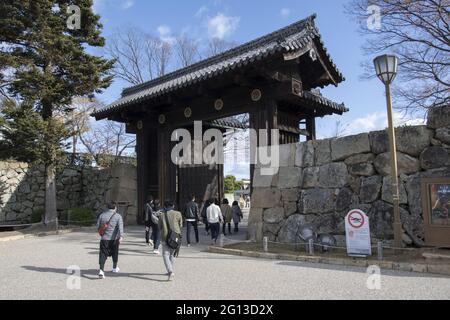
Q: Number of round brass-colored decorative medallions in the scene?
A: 5